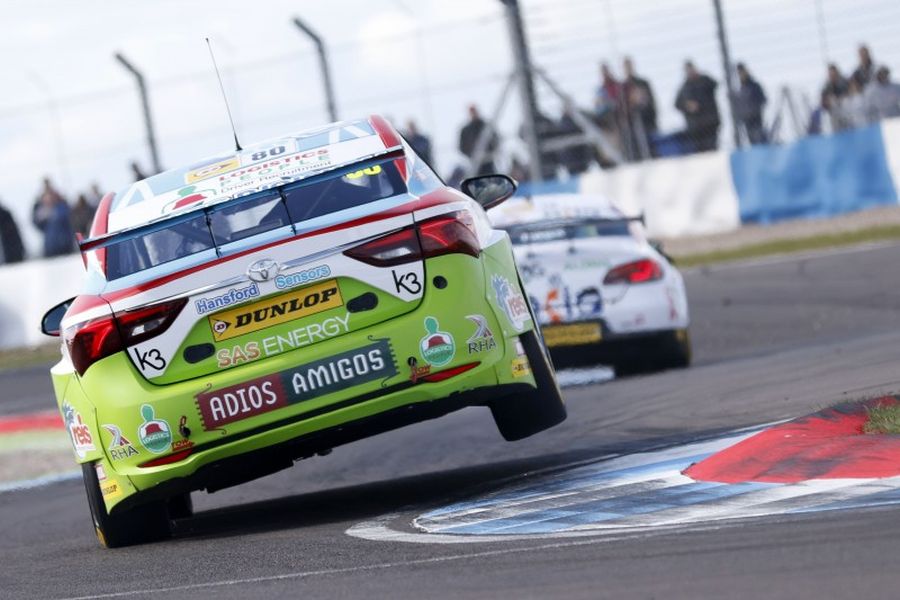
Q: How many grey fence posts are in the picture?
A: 4